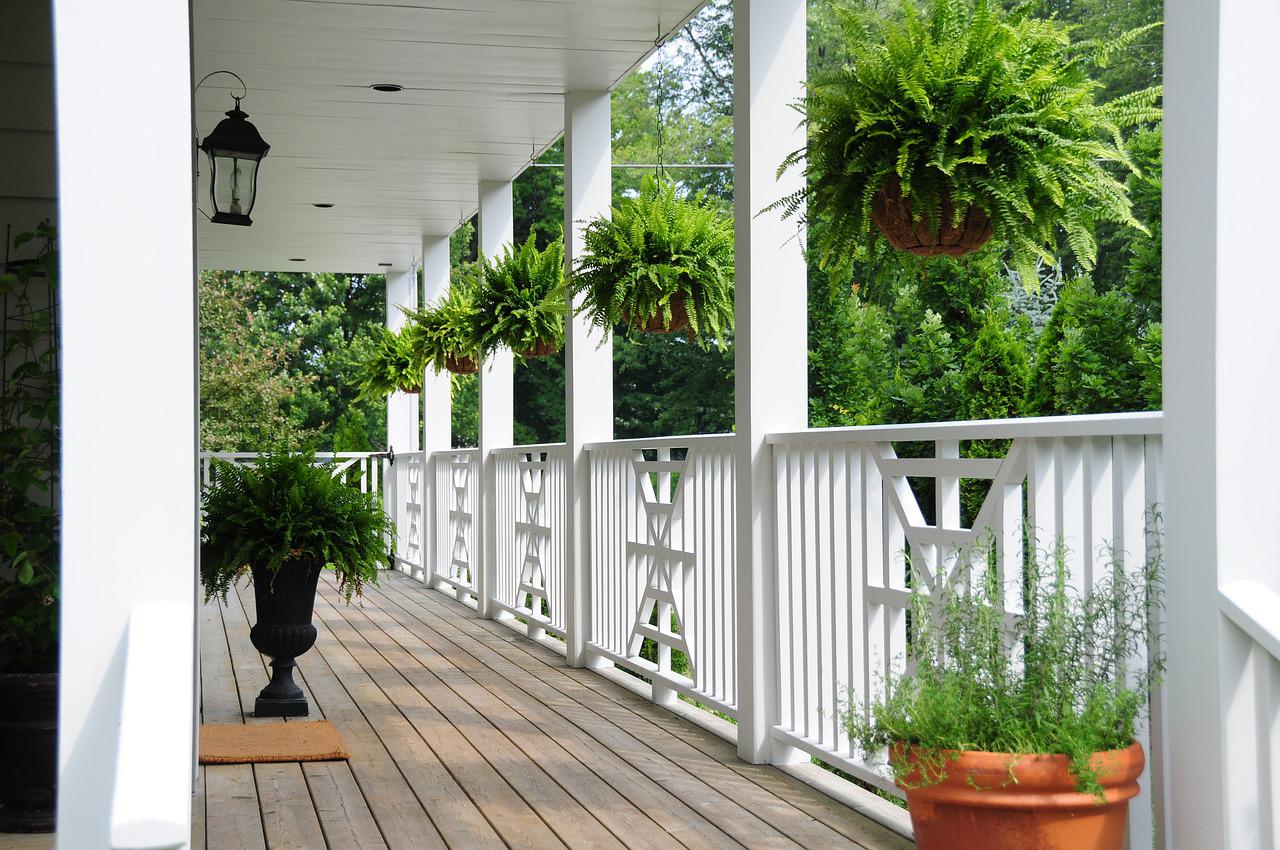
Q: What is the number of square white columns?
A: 7